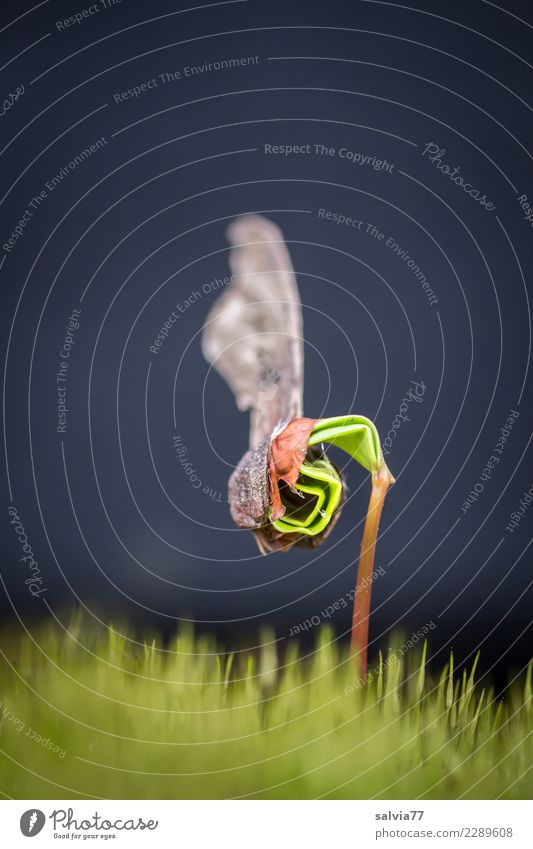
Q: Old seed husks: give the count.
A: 1